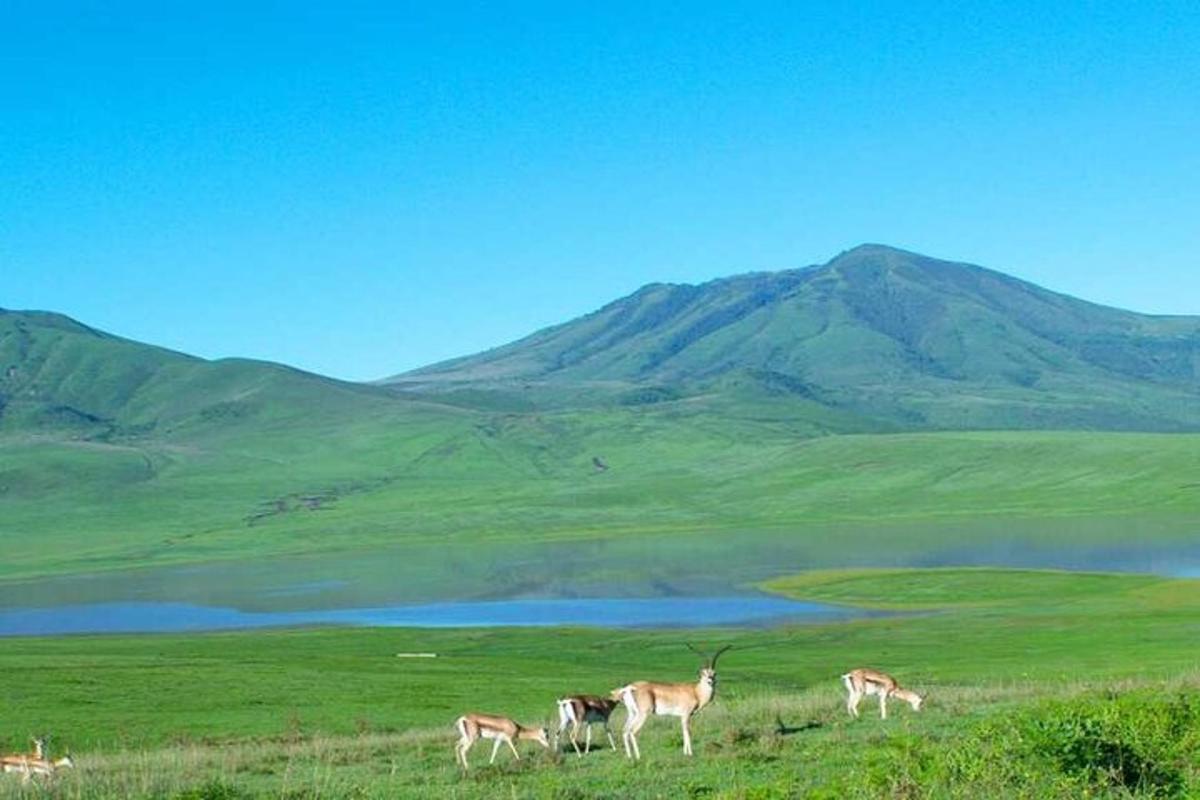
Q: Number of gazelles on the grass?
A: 6